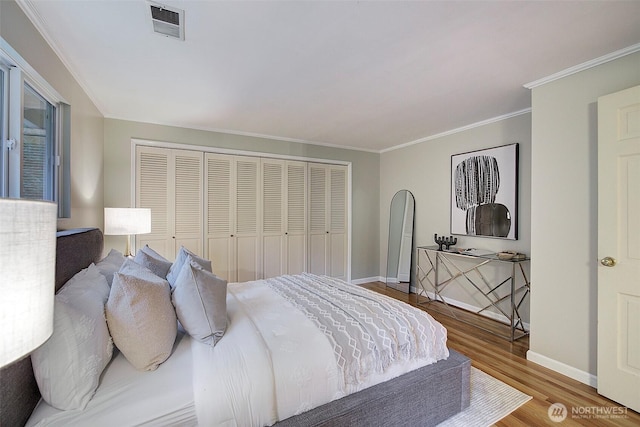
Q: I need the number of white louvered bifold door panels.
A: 8